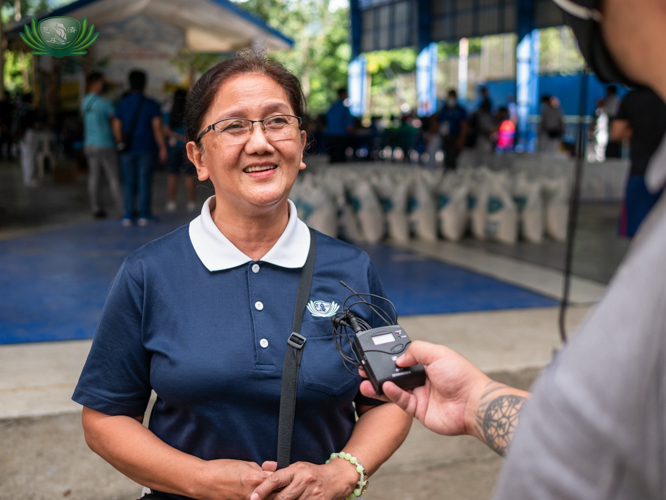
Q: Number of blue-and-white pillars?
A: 3